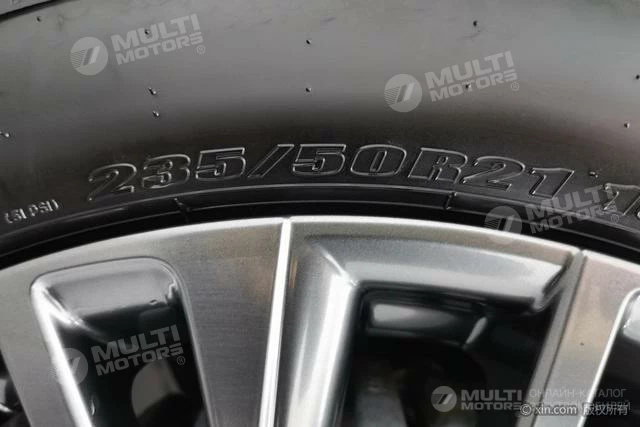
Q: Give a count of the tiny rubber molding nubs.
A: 12